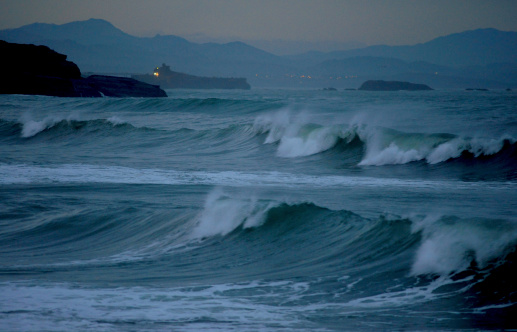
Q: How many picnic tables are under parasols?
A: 0